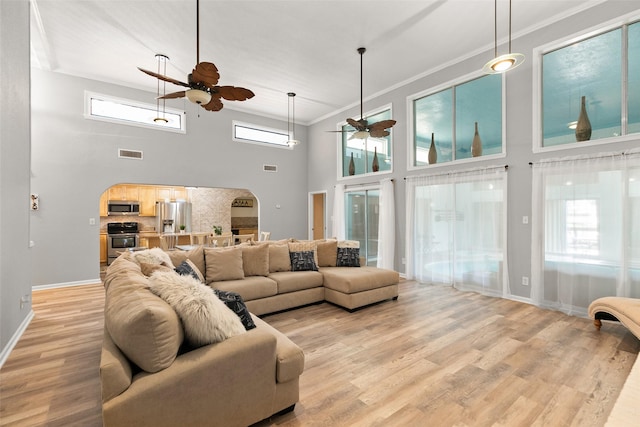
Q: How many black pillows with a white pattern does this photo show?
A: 4